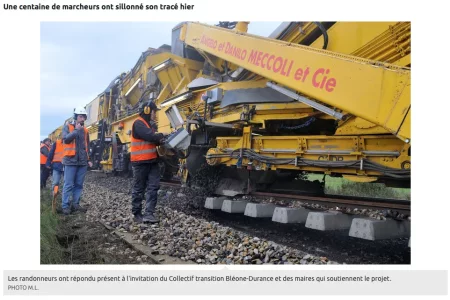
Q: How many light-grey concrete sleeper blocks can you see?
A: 6